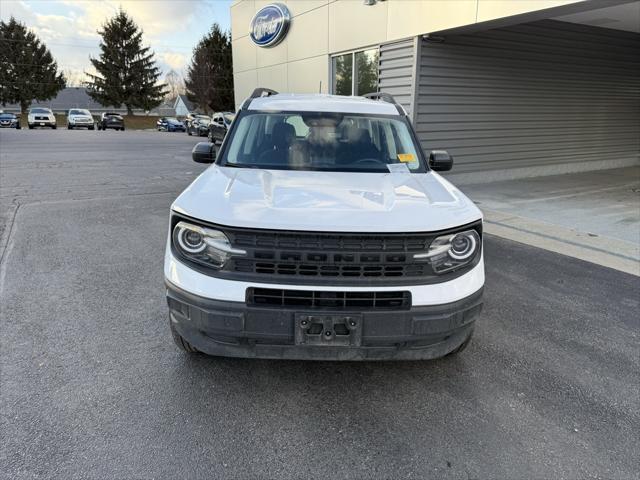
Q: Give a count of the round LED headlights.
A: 2